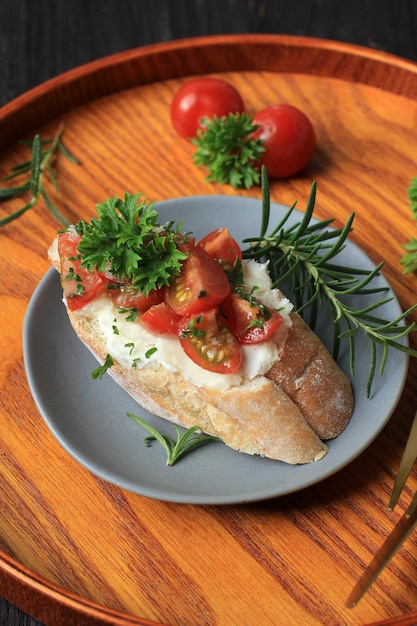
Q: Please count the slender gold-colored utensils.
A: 2